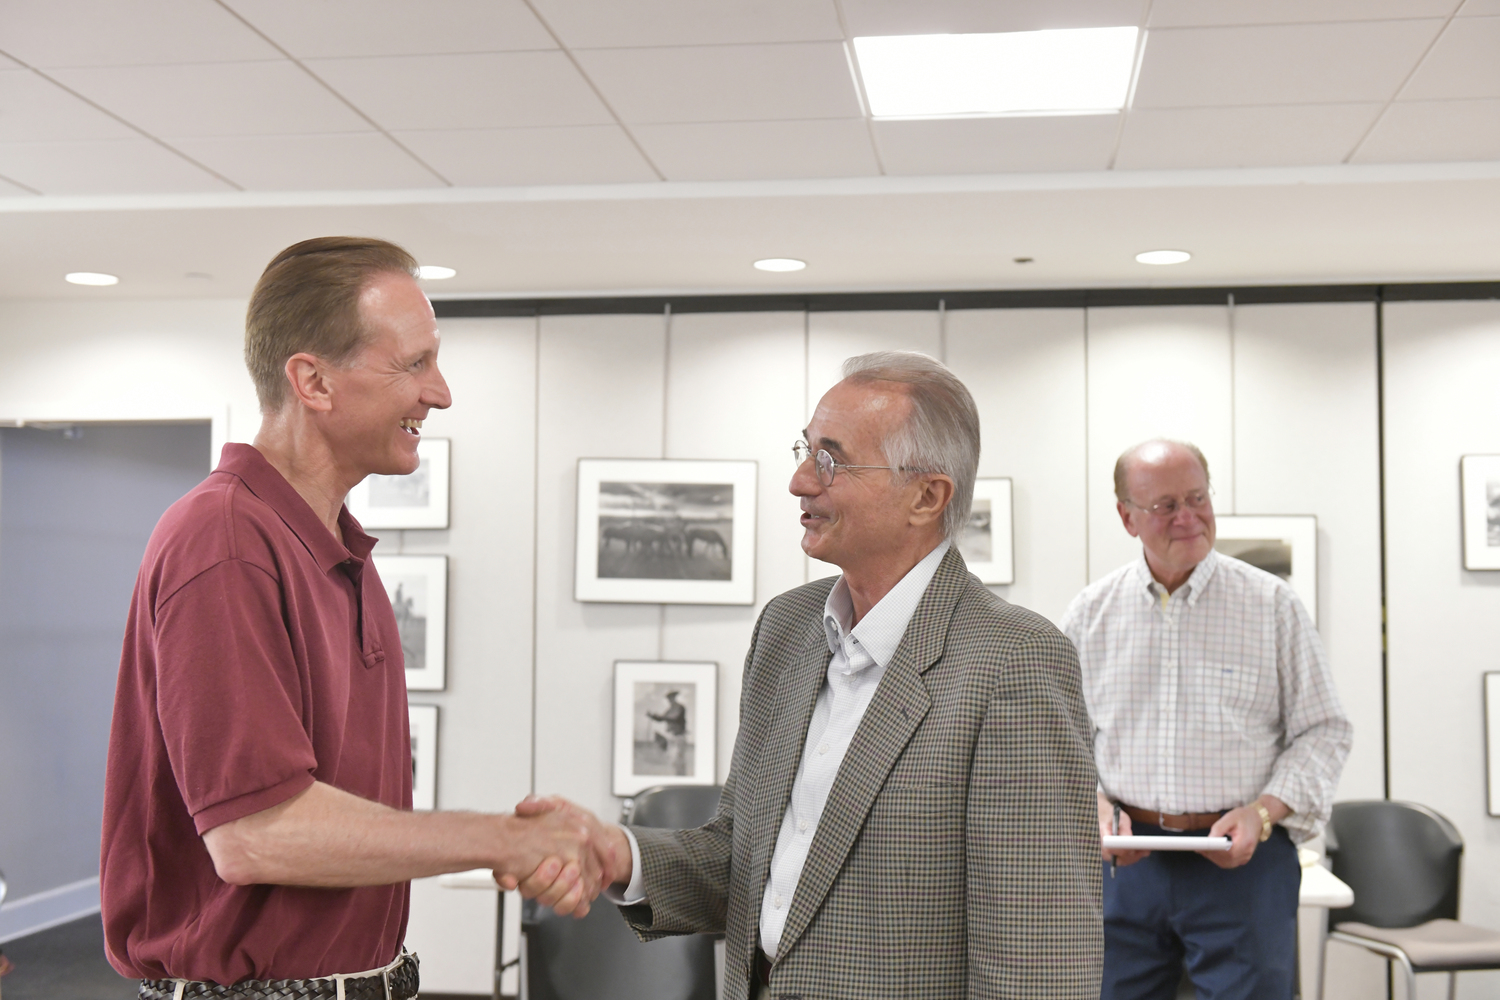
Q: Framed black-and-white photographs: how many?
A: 9